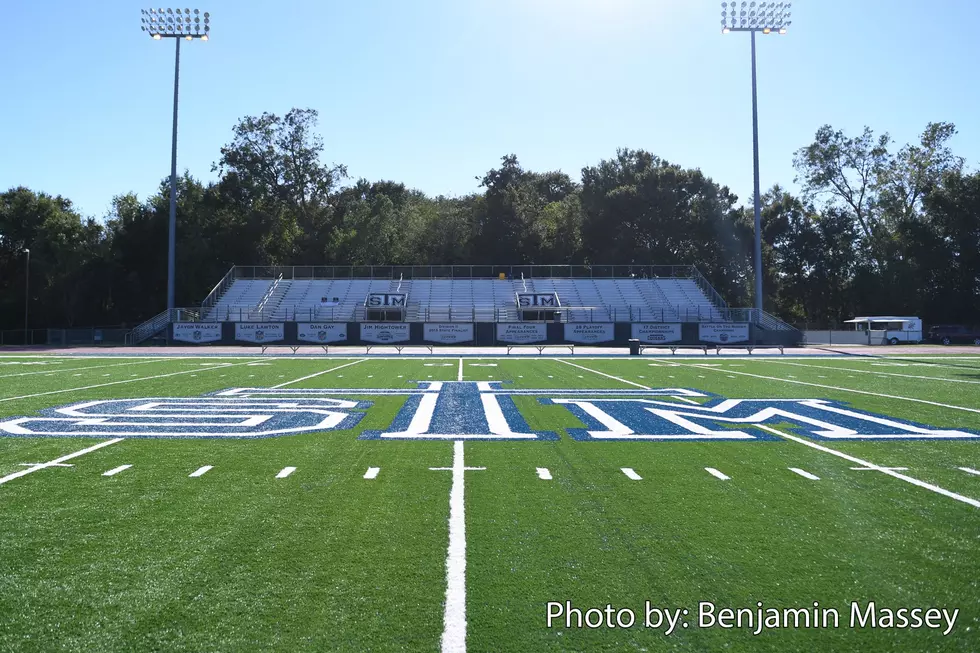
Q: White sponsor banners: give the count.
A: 9